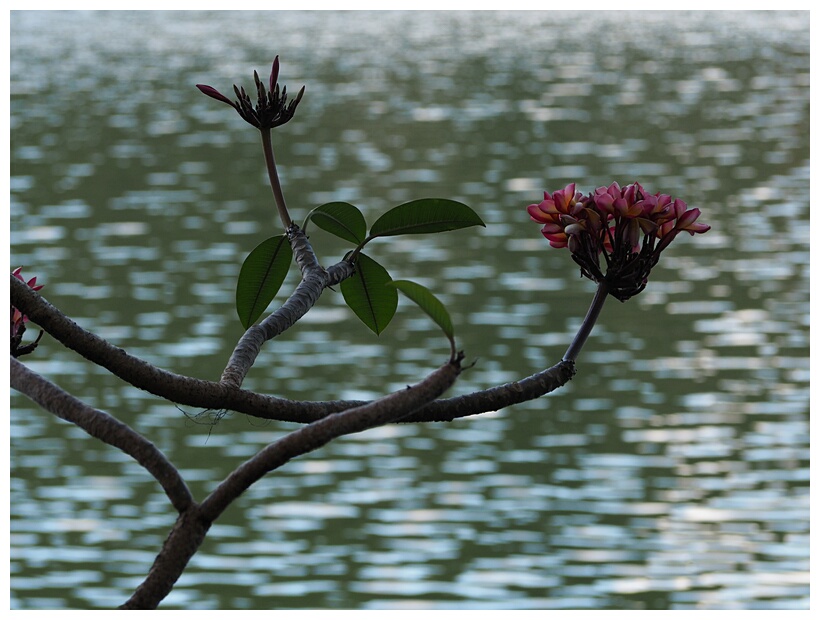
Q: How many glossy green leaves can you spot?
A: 5